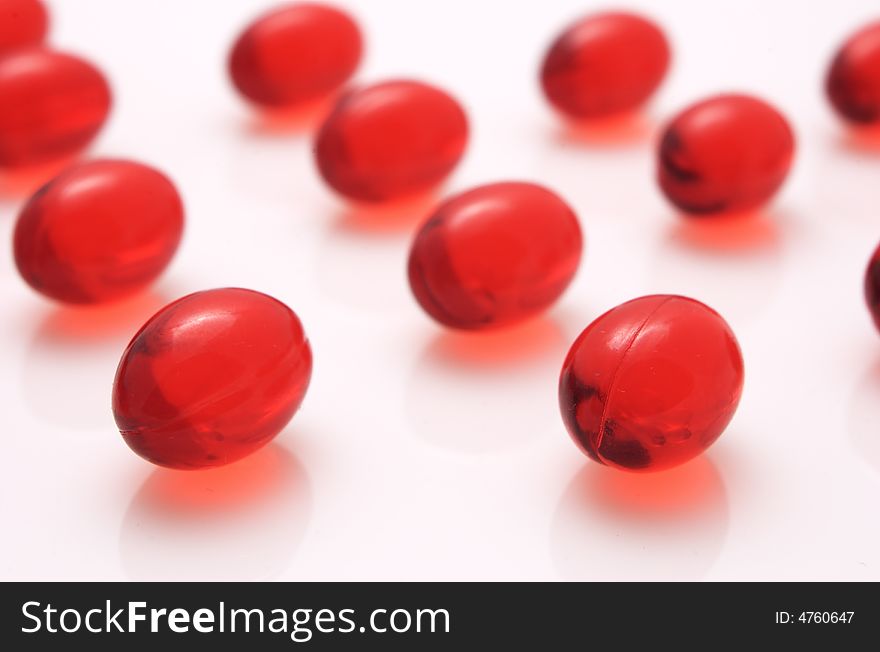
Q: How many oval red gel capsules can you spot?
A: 12